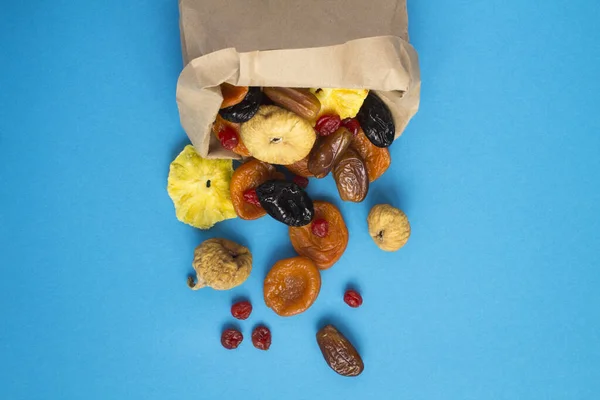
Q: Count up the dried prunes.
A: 3